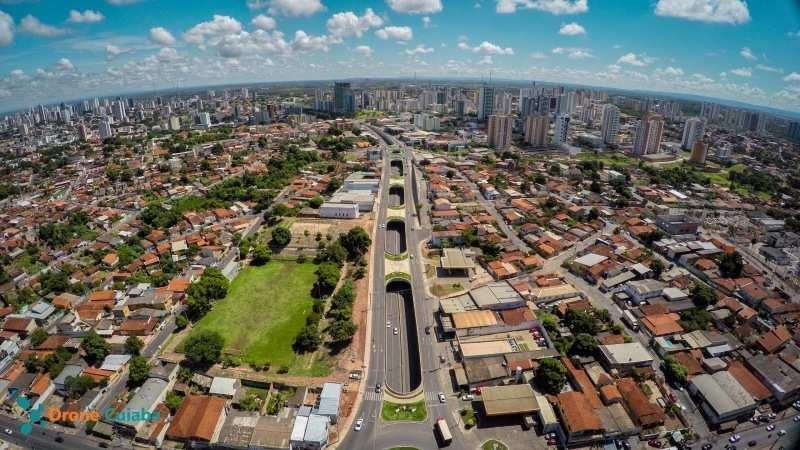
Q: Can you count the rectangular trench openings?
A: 4